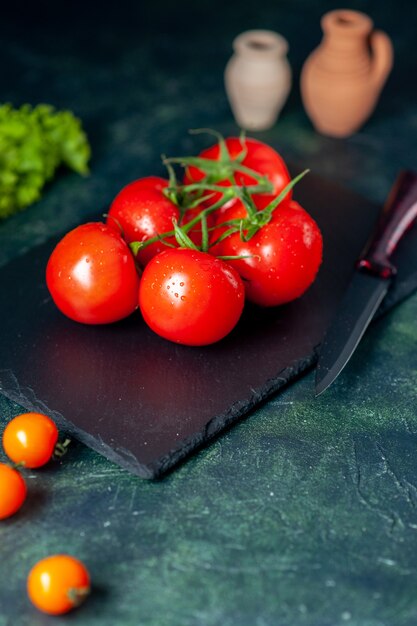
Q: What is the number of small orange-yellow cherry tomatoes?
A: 3